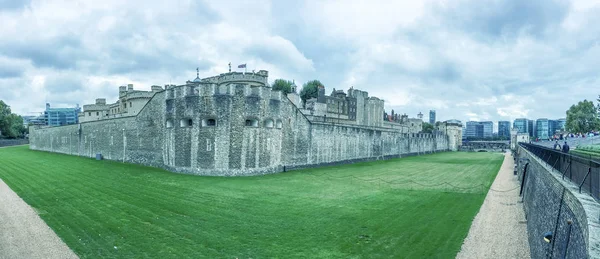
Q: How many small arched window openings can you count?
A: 6